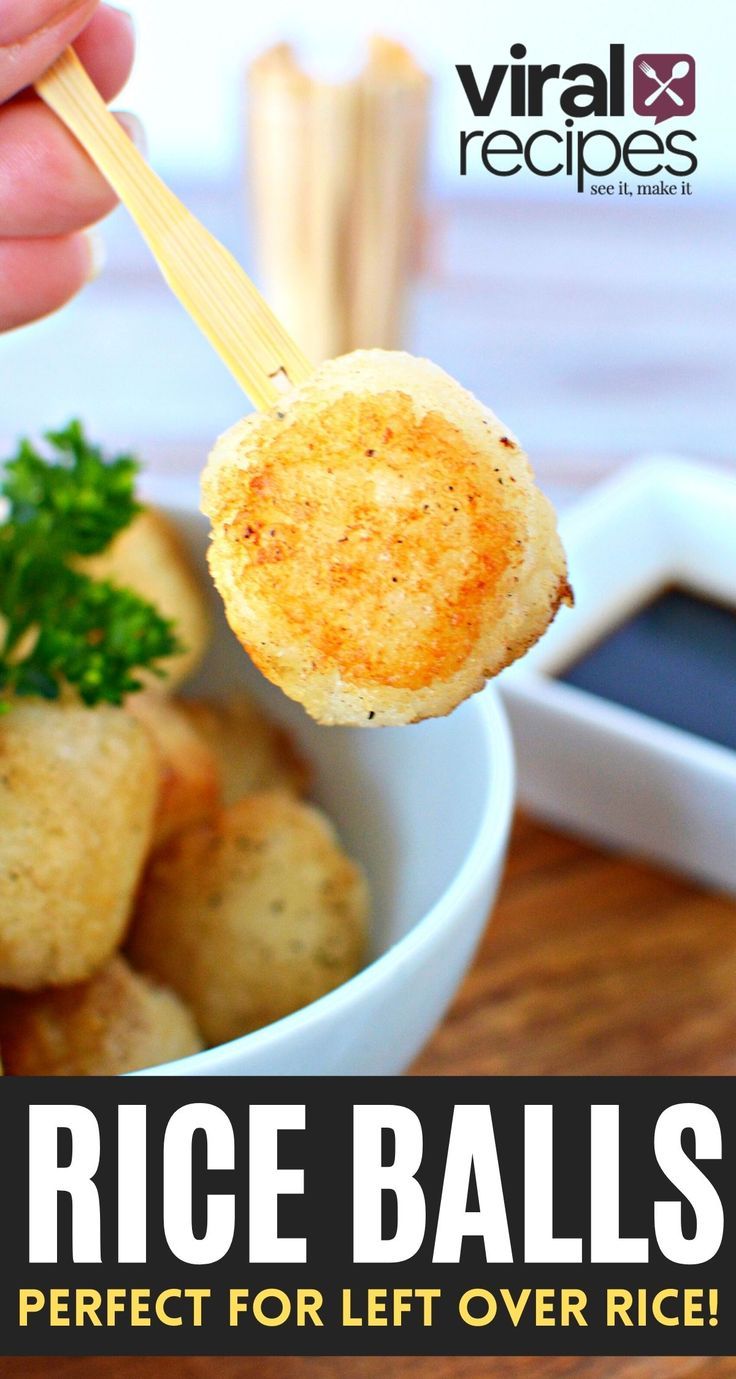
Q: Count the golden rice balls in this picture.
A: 7